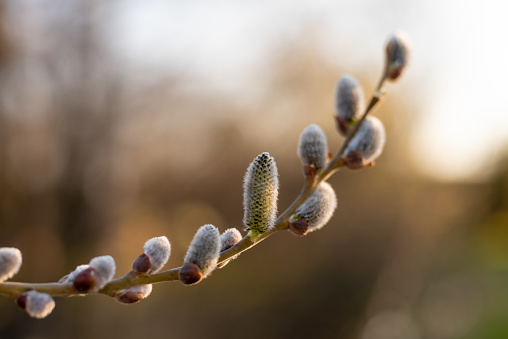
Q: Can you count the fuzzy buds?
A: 14